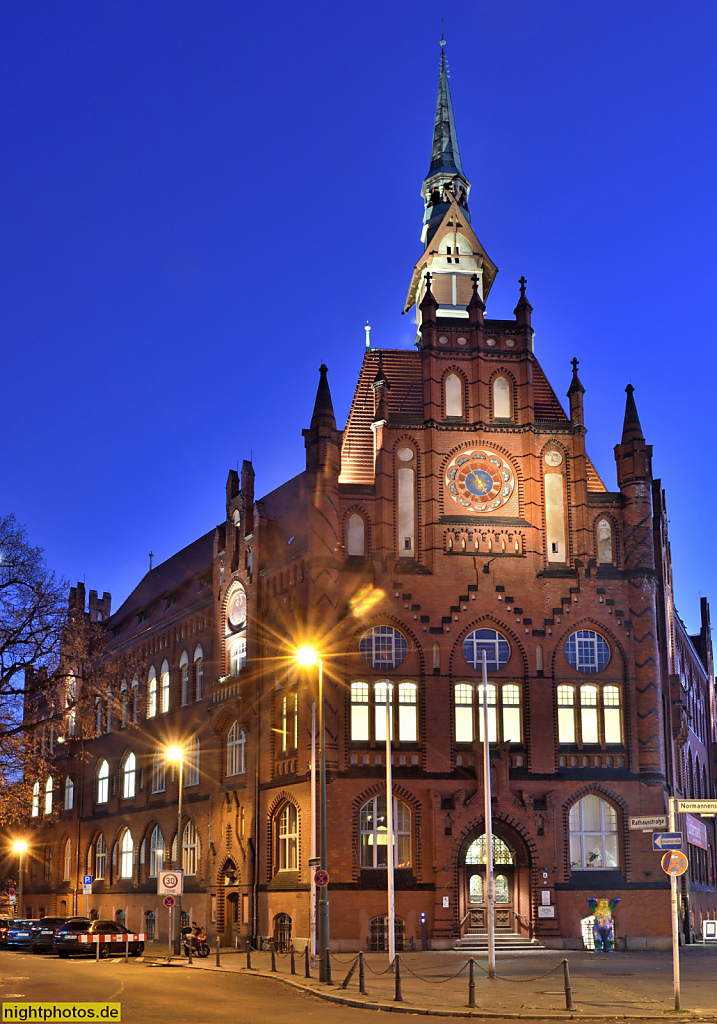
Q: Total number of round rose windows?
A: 3